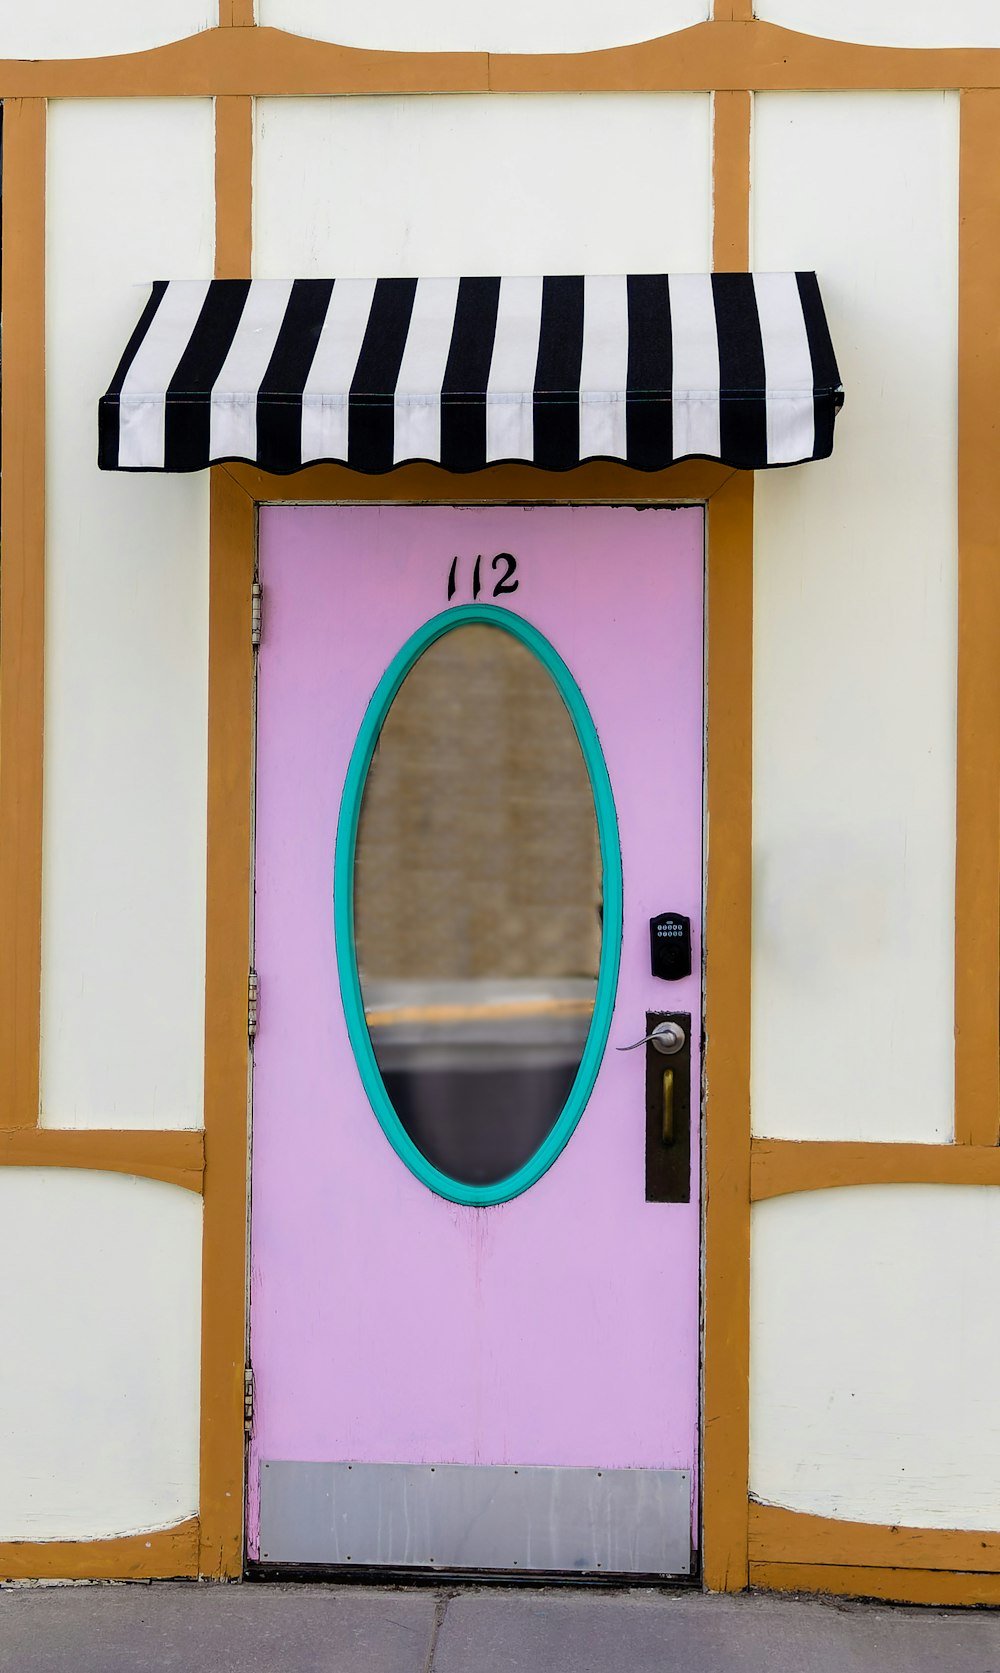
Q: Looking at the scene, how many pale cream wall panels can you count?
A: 8